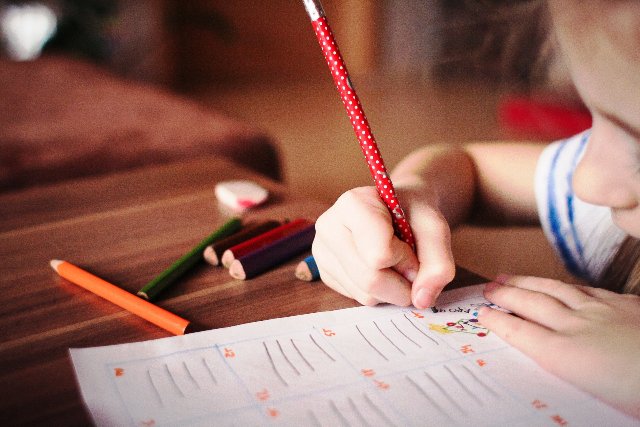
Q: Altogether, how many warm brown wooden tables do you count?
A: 1